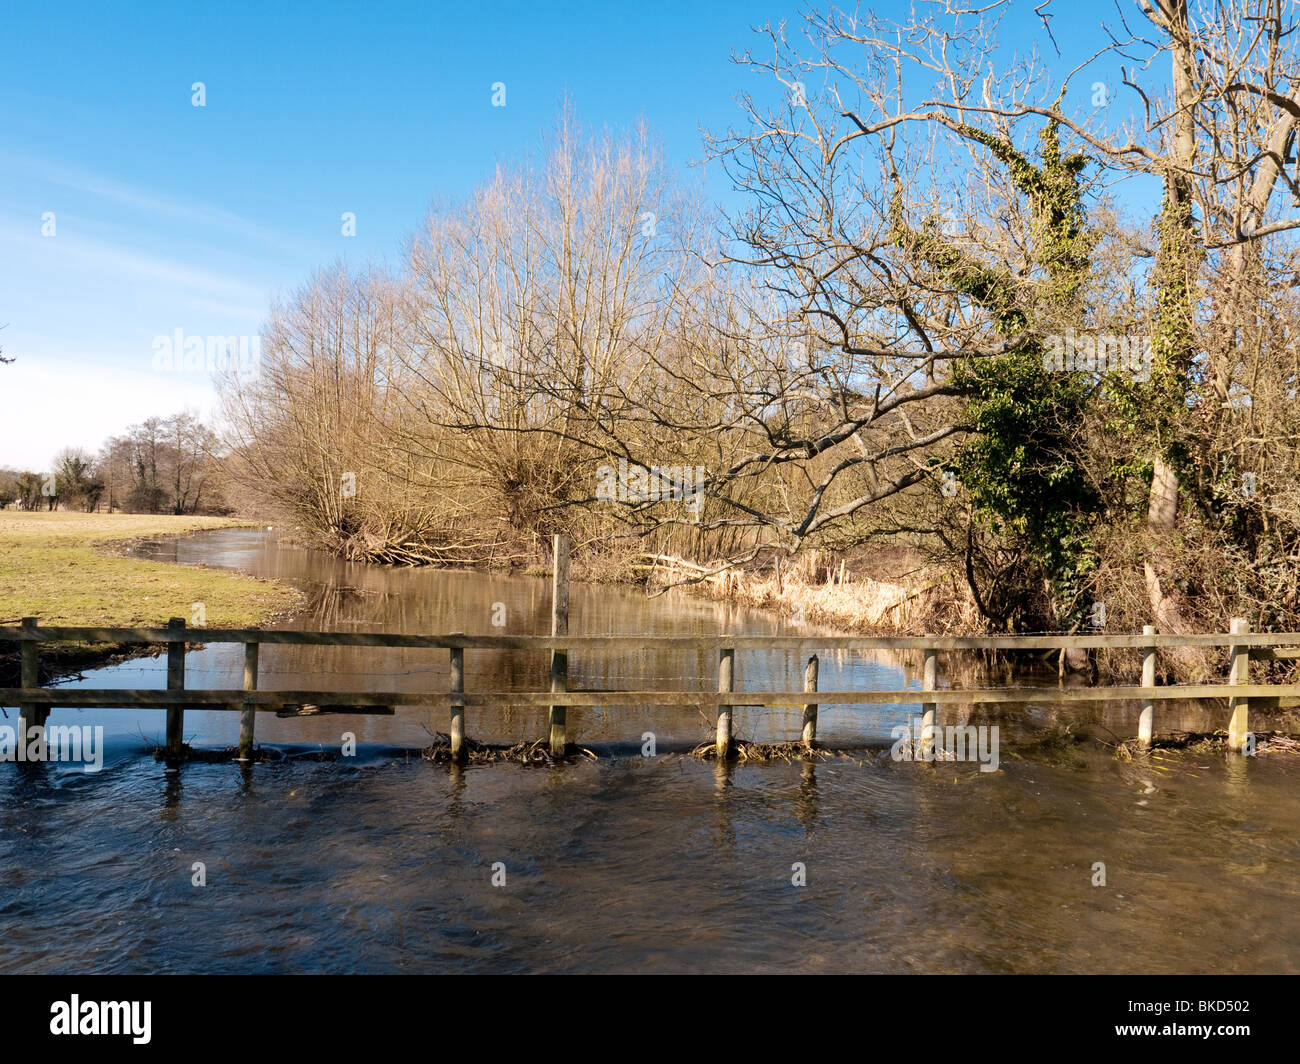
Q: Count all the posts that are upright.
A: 10